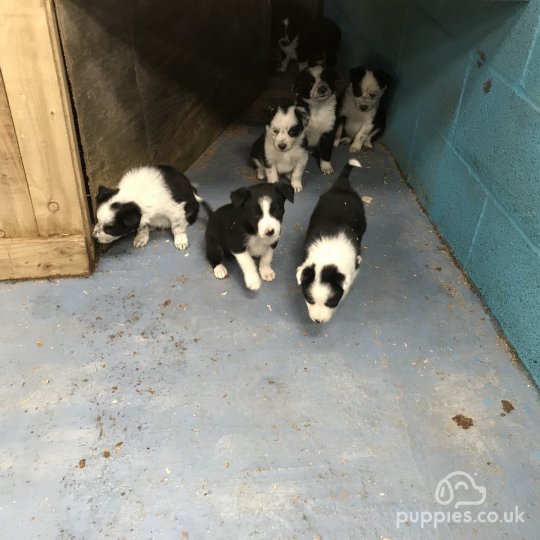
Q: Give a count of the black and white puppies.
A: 7